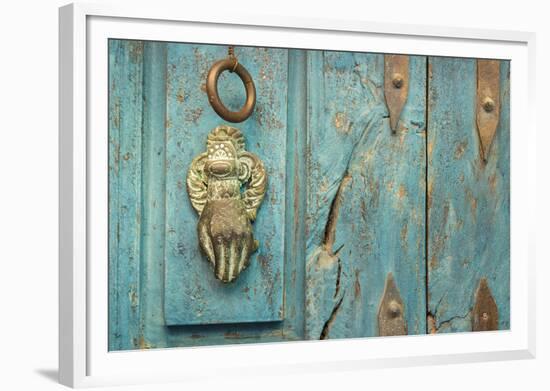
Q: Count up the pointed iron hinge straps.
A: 4